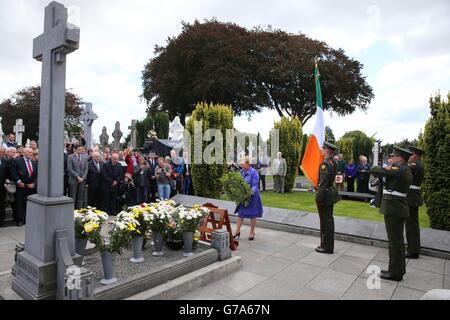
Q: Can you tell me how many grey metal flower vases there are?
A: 5